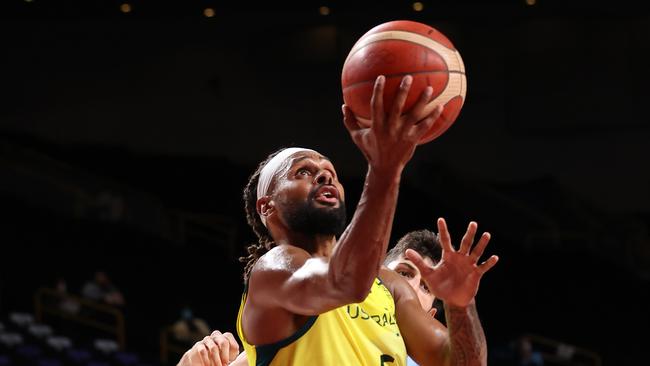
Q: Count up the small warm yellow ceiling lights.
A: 5